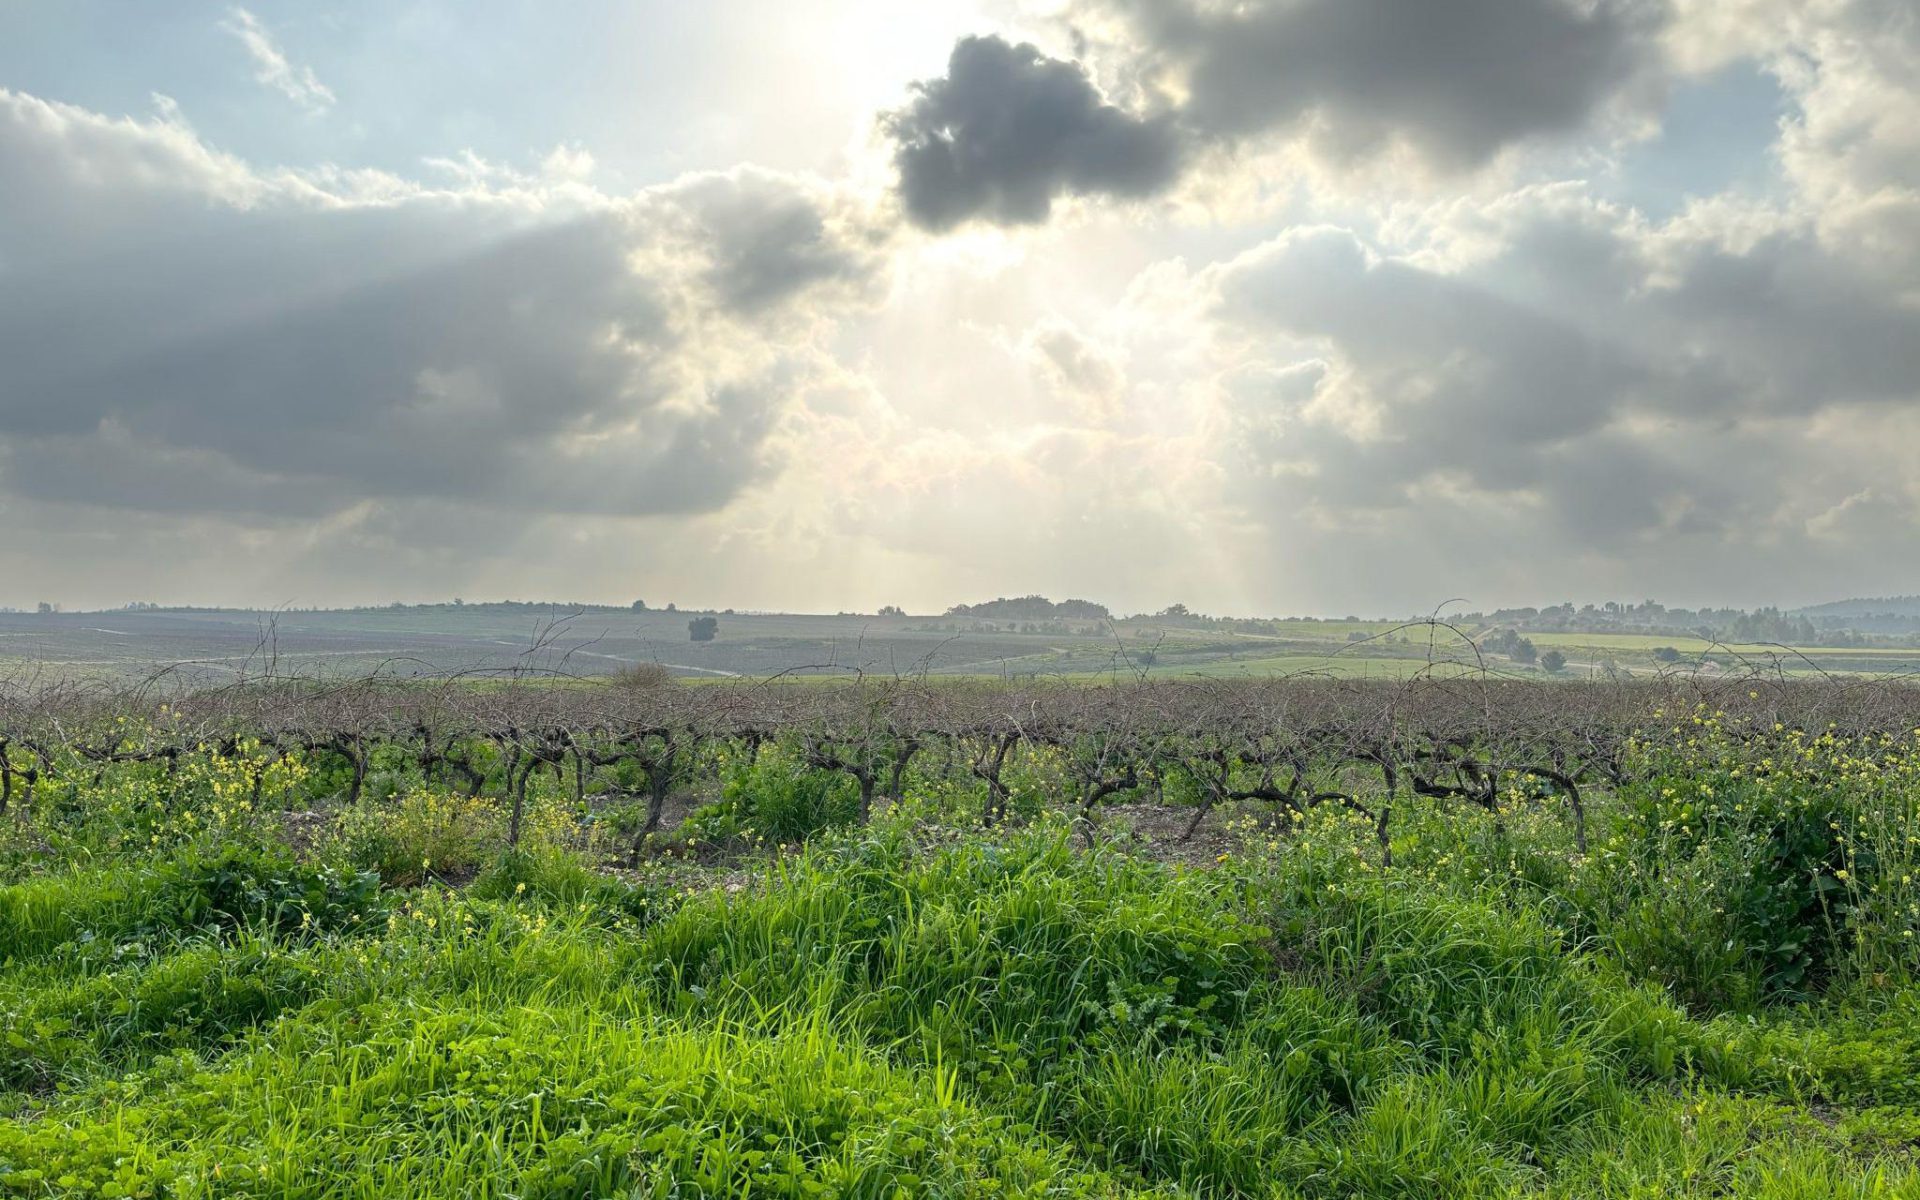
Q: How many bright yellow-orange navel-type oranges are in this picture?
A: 0